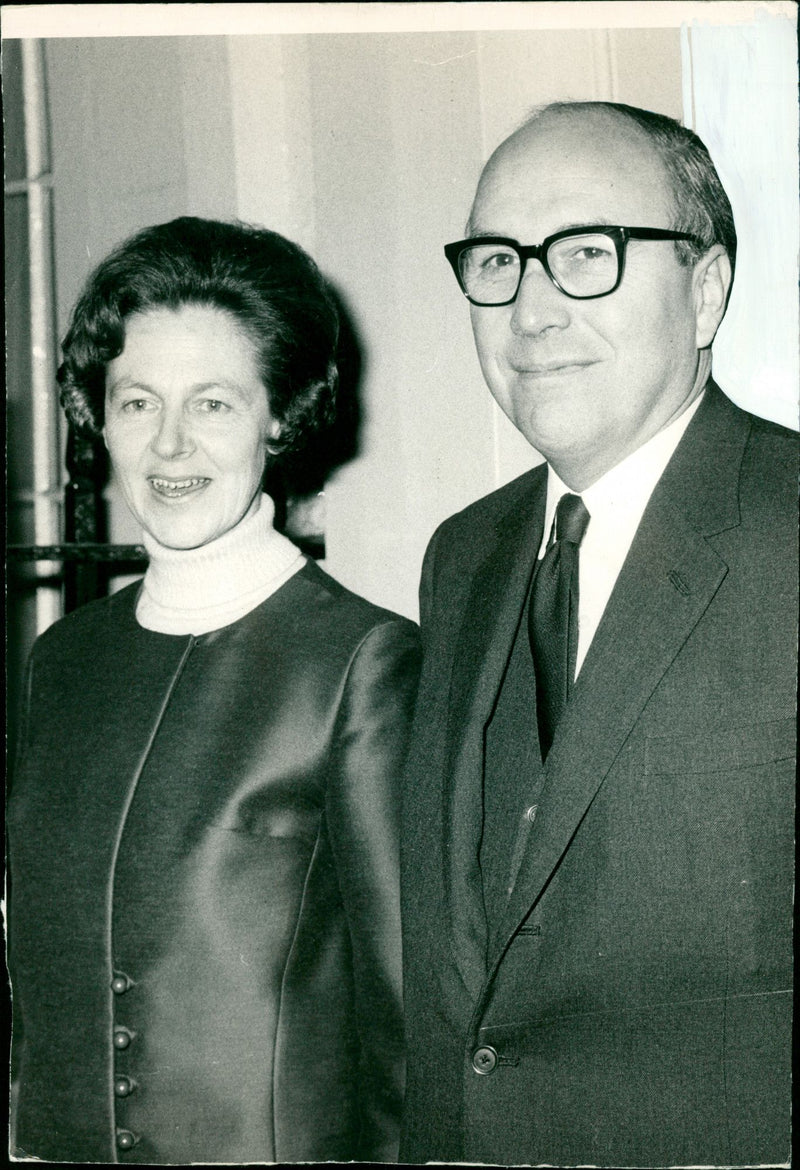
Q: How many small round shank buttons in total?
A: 4